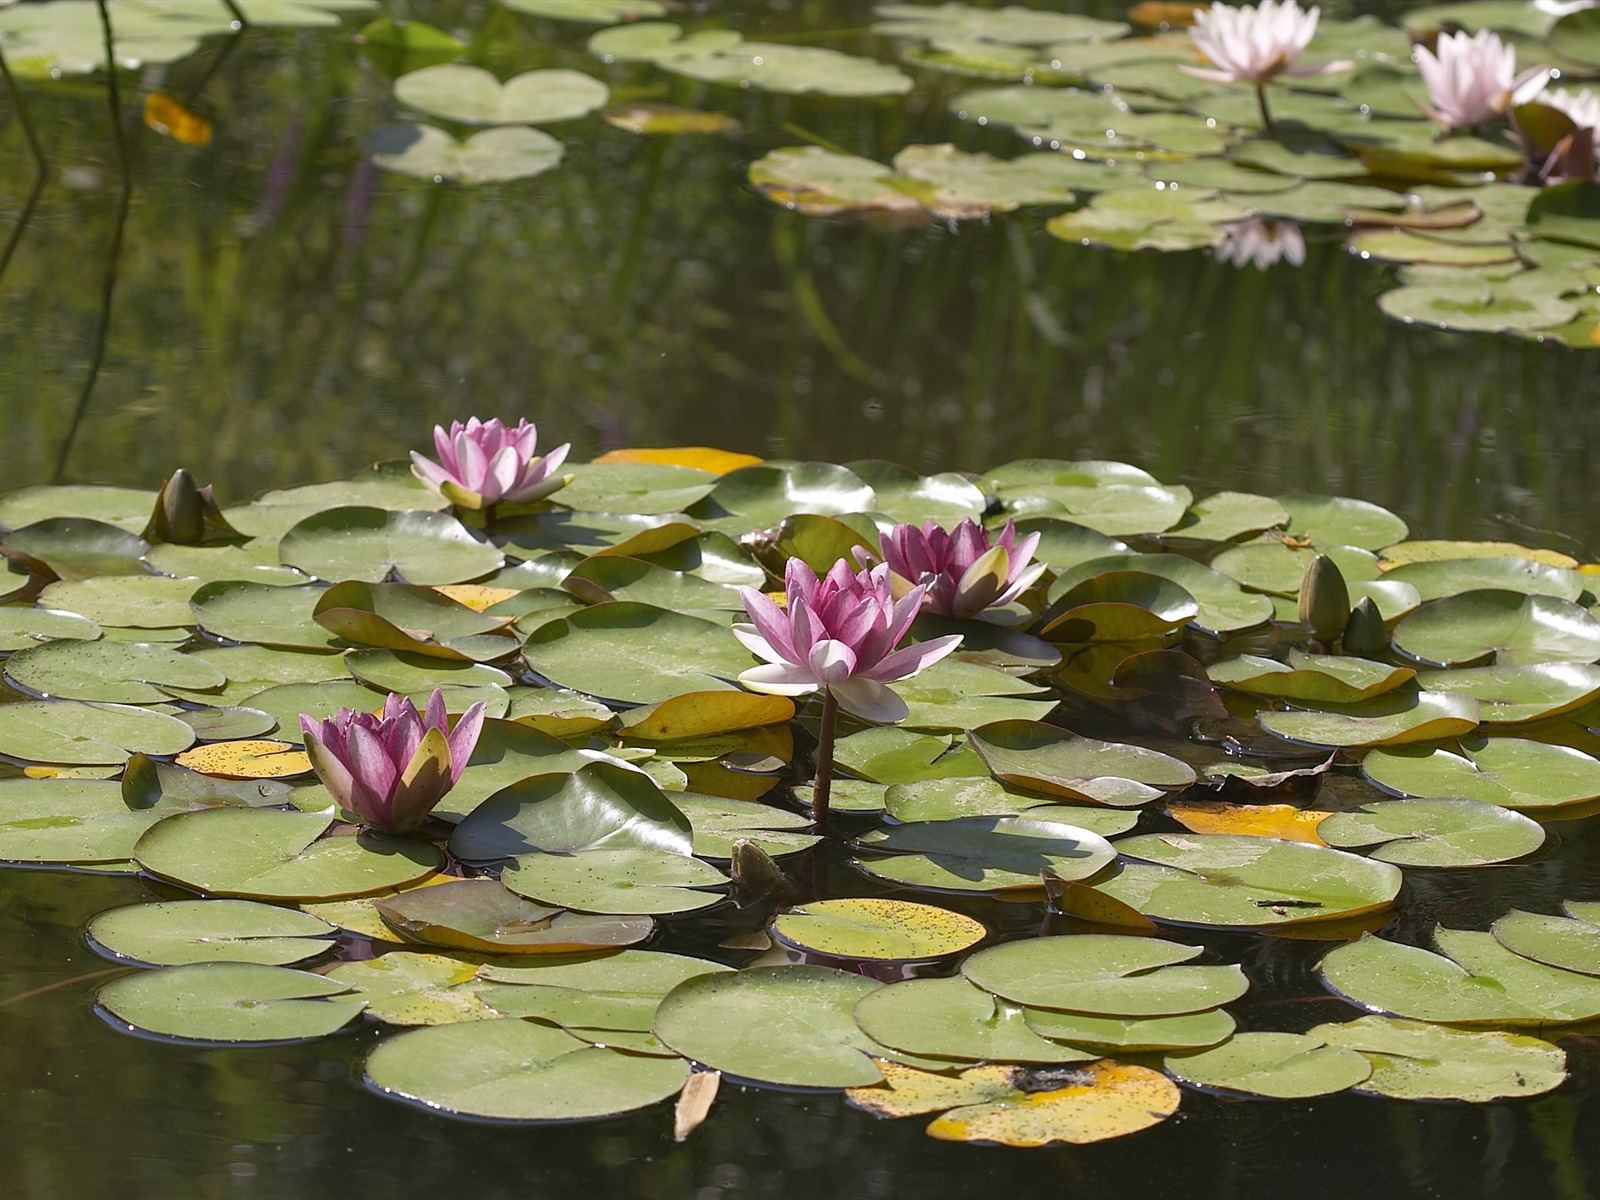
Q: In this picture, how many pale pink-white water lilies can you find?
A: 3